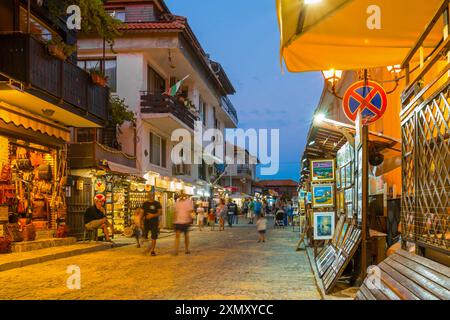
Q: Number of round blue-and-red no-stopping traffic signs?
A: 1